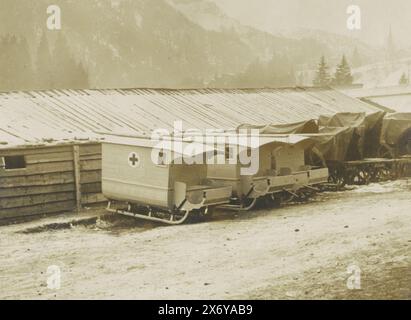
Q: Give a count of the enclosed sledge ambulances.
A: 3